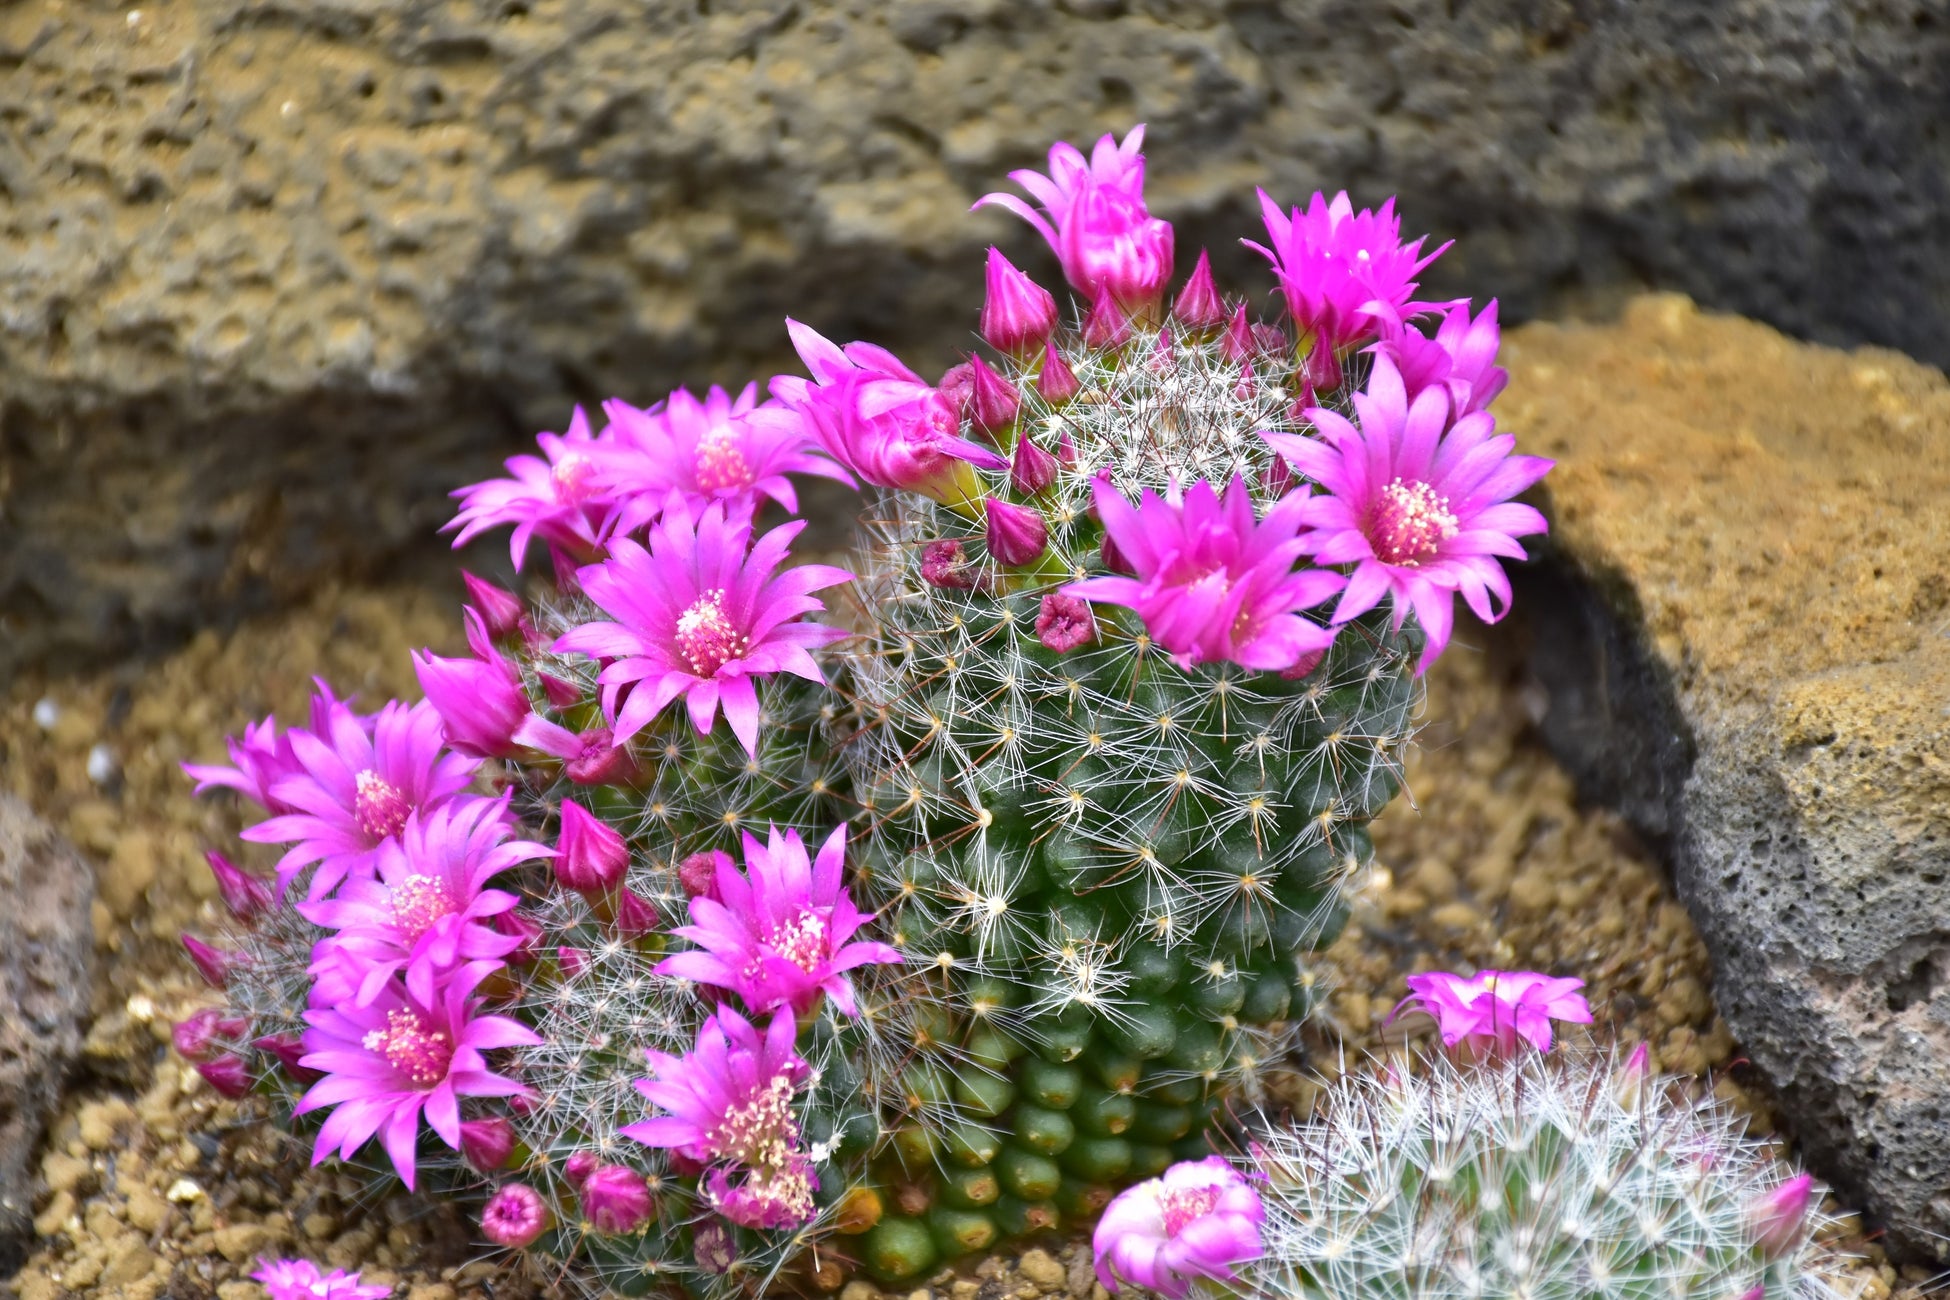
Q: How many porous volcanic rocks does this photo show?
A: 3